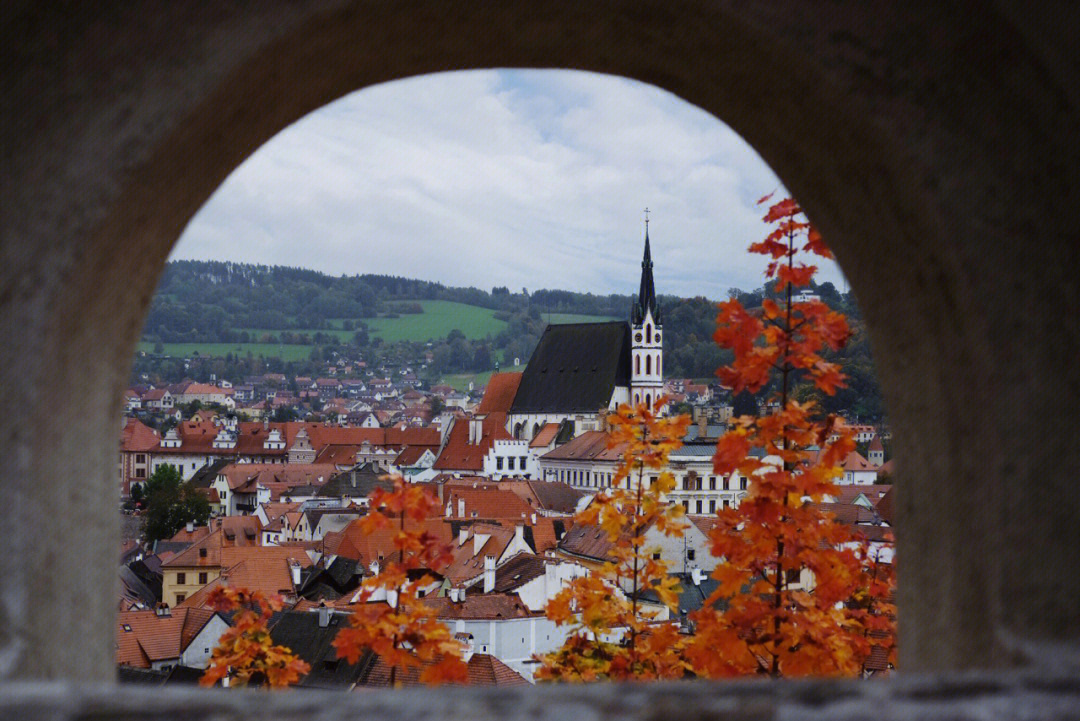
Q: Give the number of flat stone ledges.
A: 1